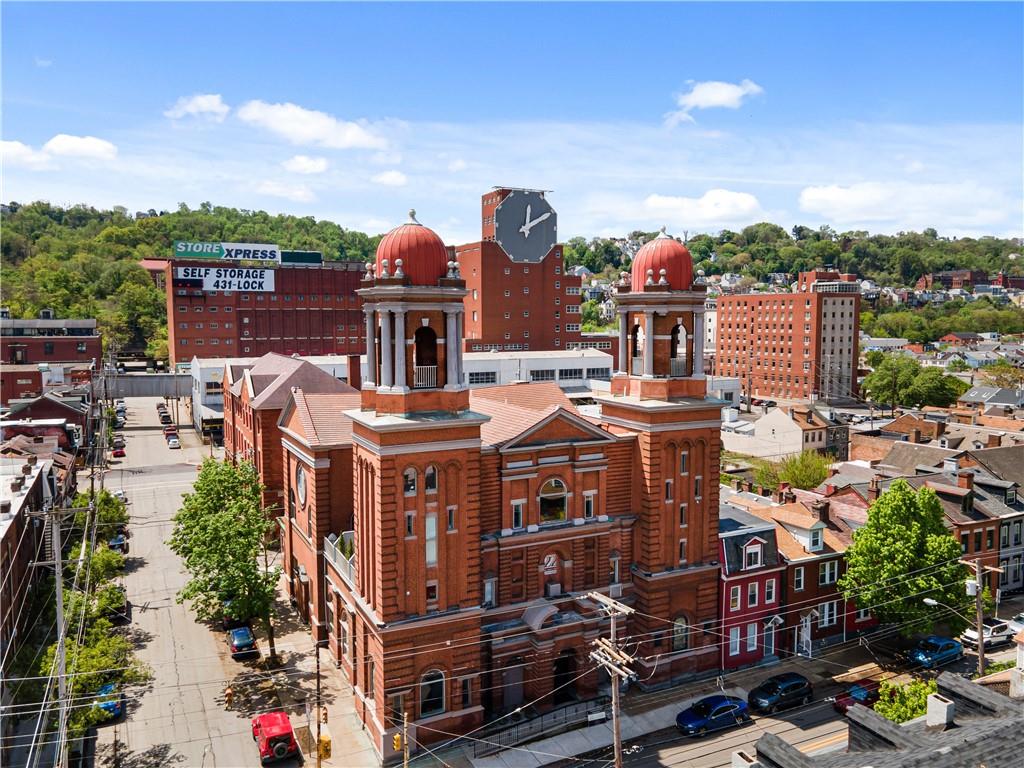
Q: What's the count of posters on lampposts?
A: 0